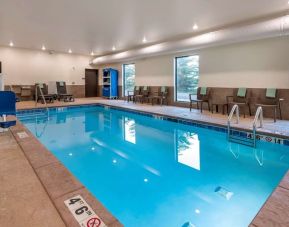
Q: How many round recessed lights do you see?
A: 7